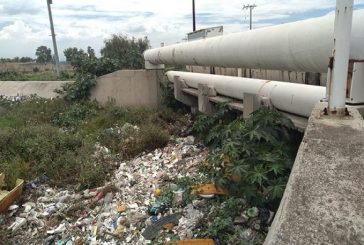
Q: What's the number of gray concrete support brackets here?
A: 3